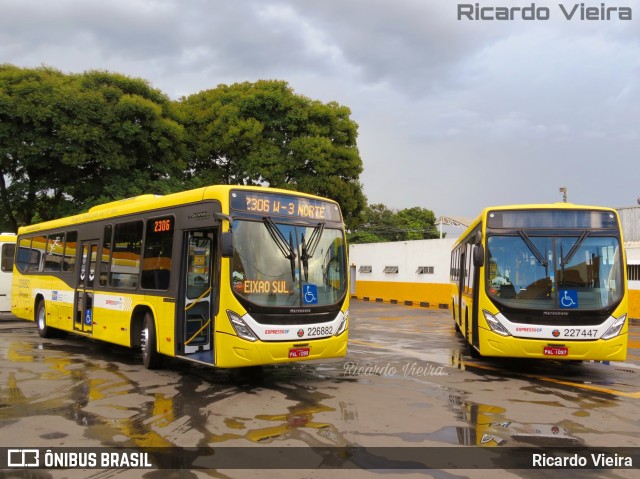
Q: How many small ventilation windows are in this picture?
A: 3